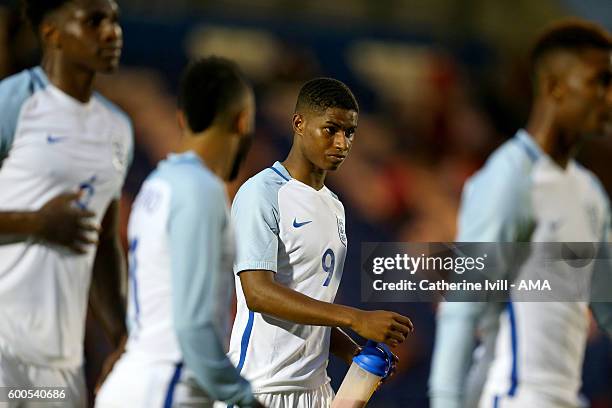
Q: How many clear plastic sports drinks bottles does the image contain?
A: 1